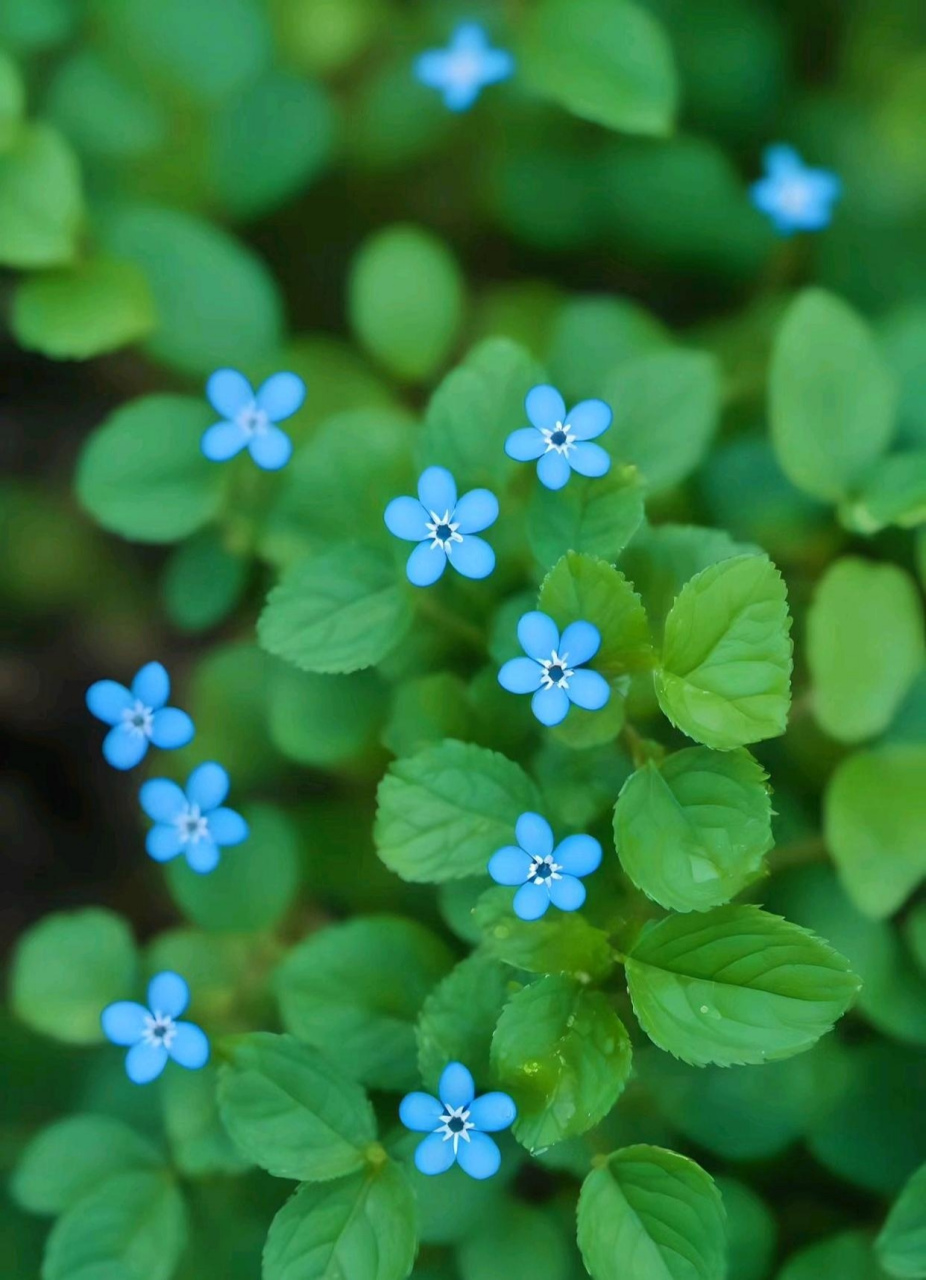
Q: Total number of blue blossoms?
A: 11